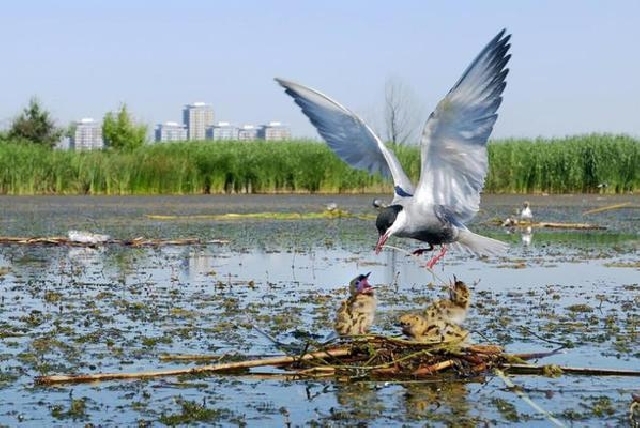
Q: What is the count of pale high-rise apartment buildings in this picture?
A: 6